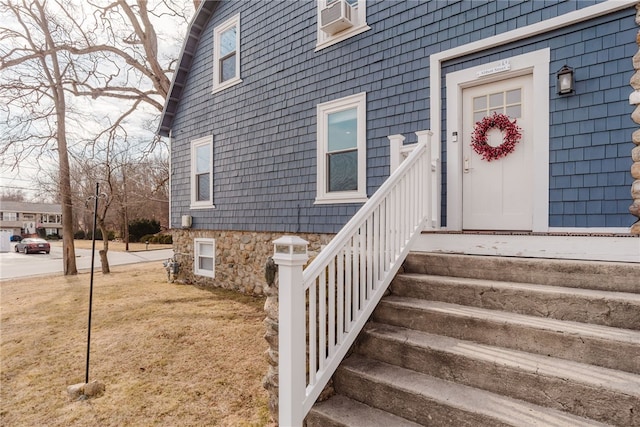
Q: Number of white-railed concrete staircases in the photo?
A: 1